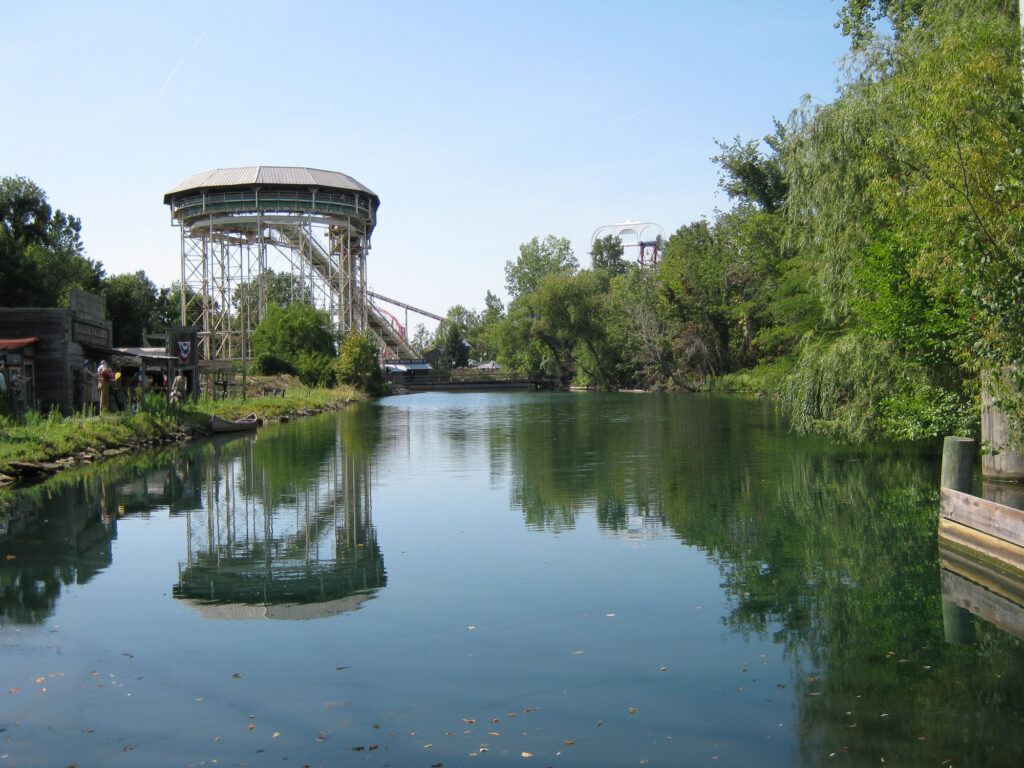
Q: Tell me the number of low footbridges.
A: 1